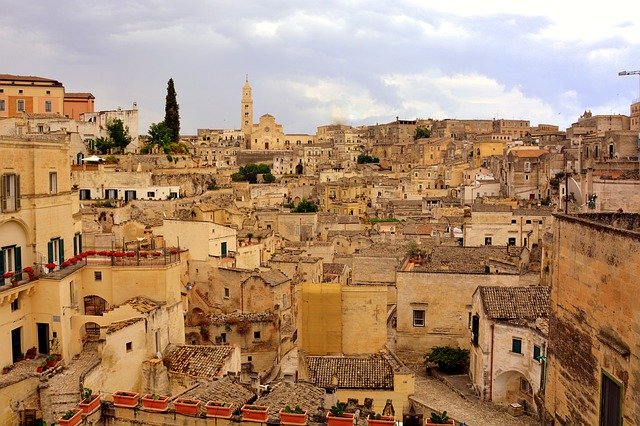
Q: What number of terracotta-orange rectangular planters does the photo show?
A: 11